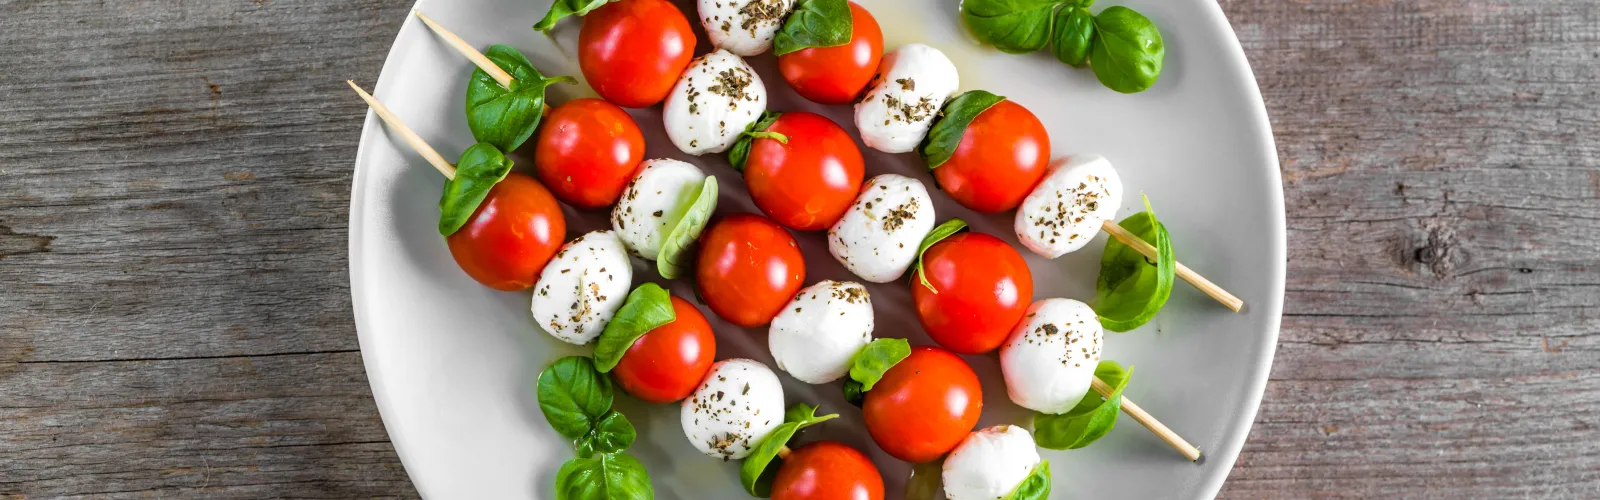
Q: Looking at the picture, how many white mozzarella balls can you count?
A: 11